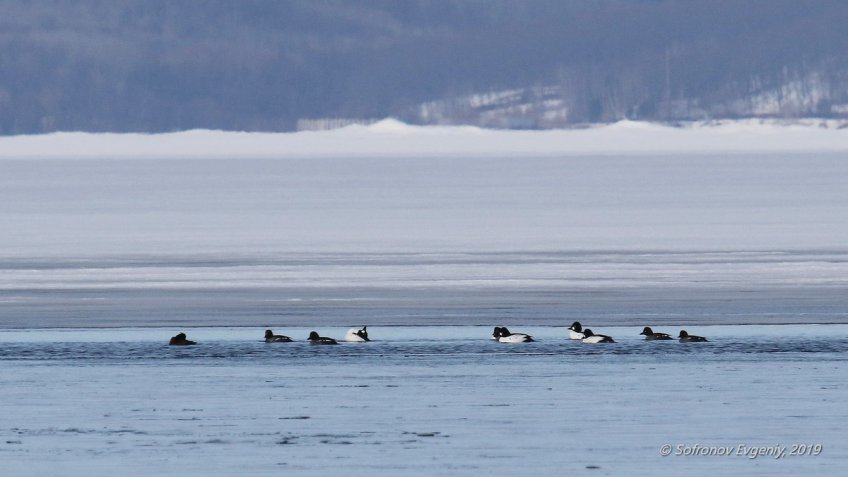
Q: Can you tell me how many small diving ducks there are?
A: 10